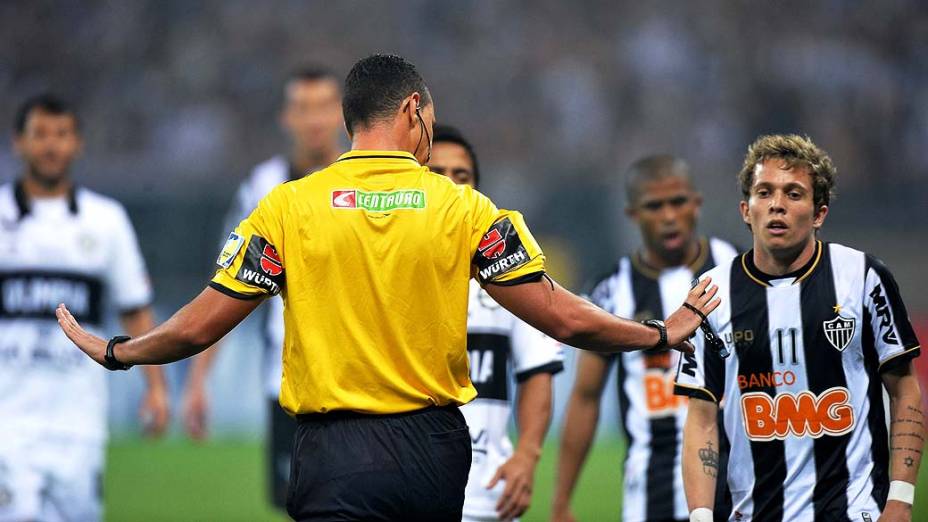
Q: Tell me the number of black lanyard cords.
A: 1